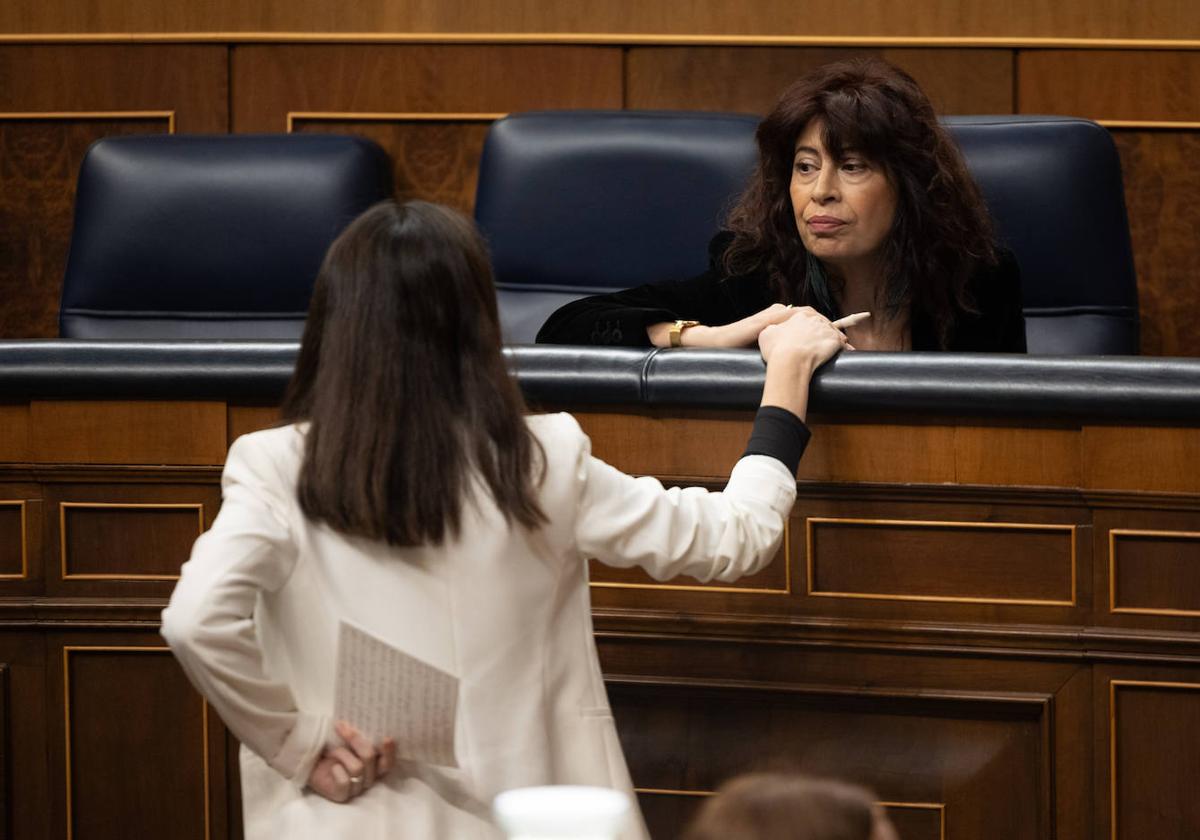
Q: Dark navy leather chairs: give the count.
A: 3